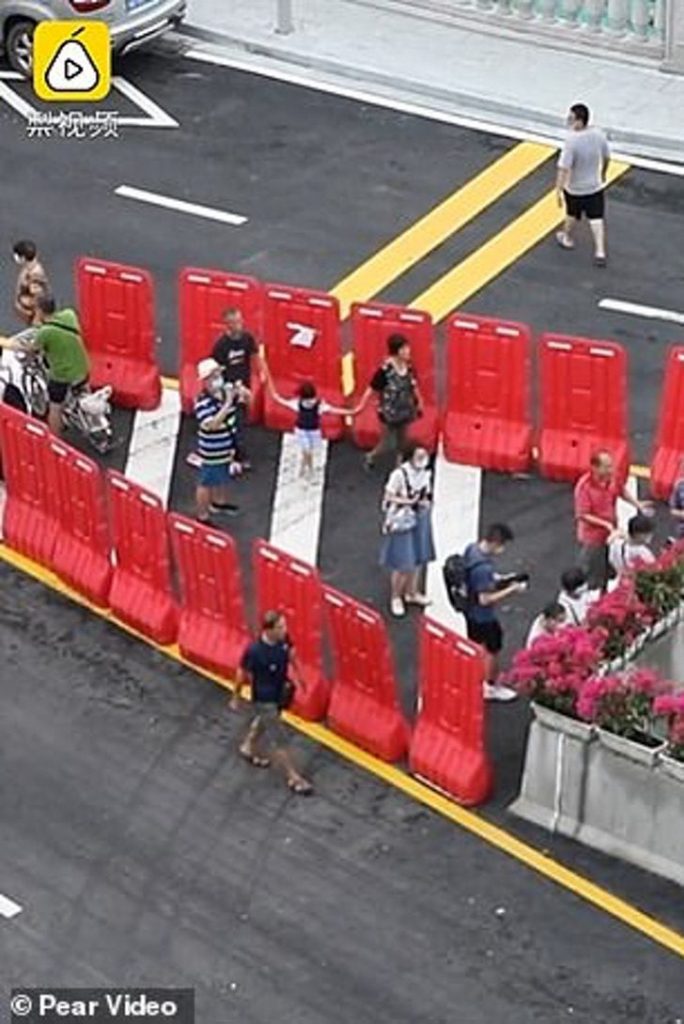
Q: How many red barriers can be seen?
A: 14